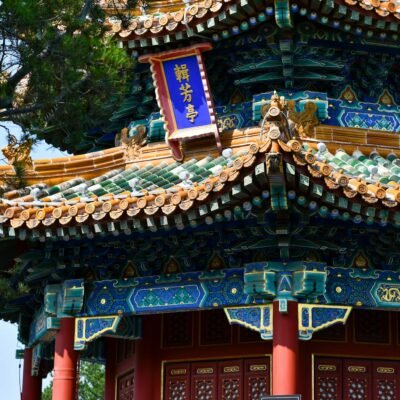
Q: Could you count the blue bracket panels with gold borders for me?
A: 3